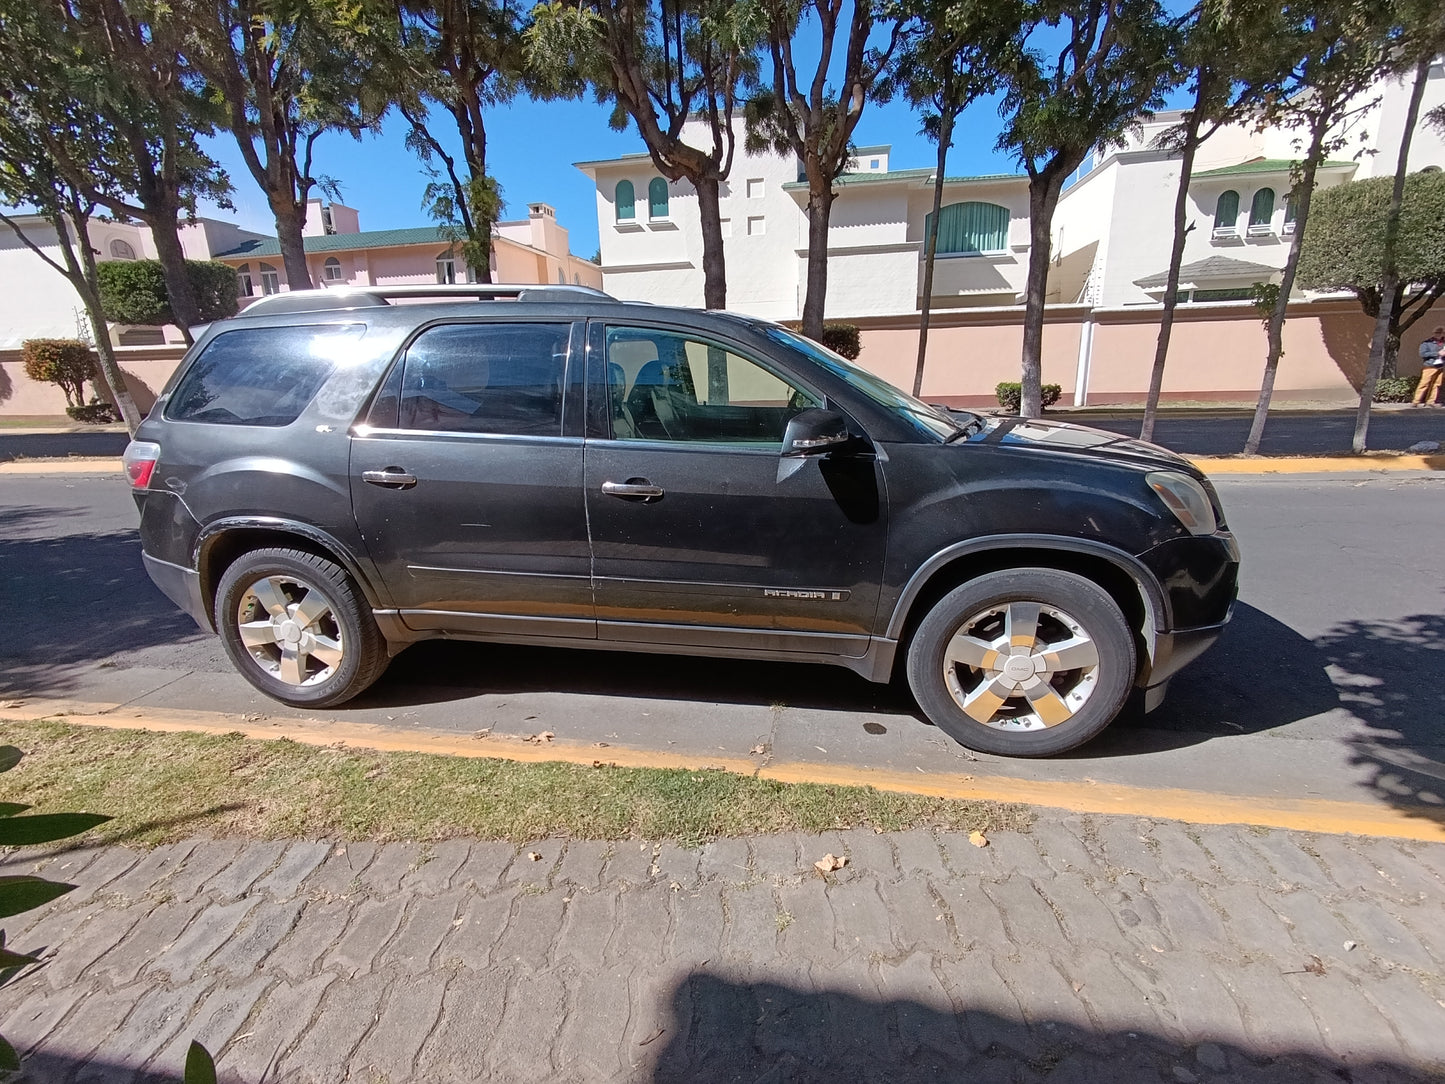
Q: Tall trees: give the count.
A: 11